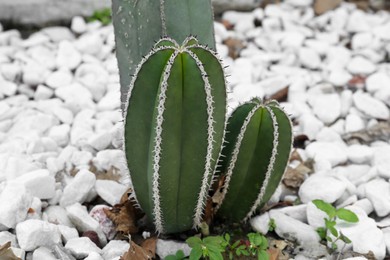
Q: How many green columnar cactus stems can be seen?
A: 3